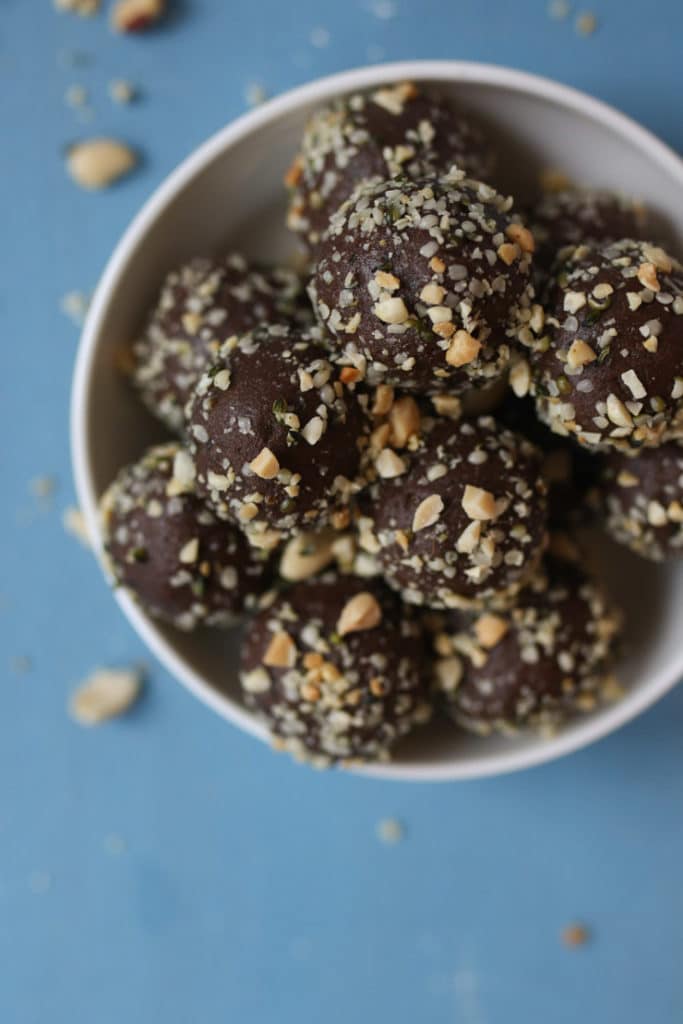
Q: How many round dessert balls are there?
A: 11